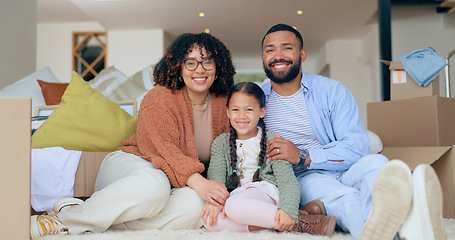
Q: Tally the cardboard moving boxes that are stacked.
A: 3